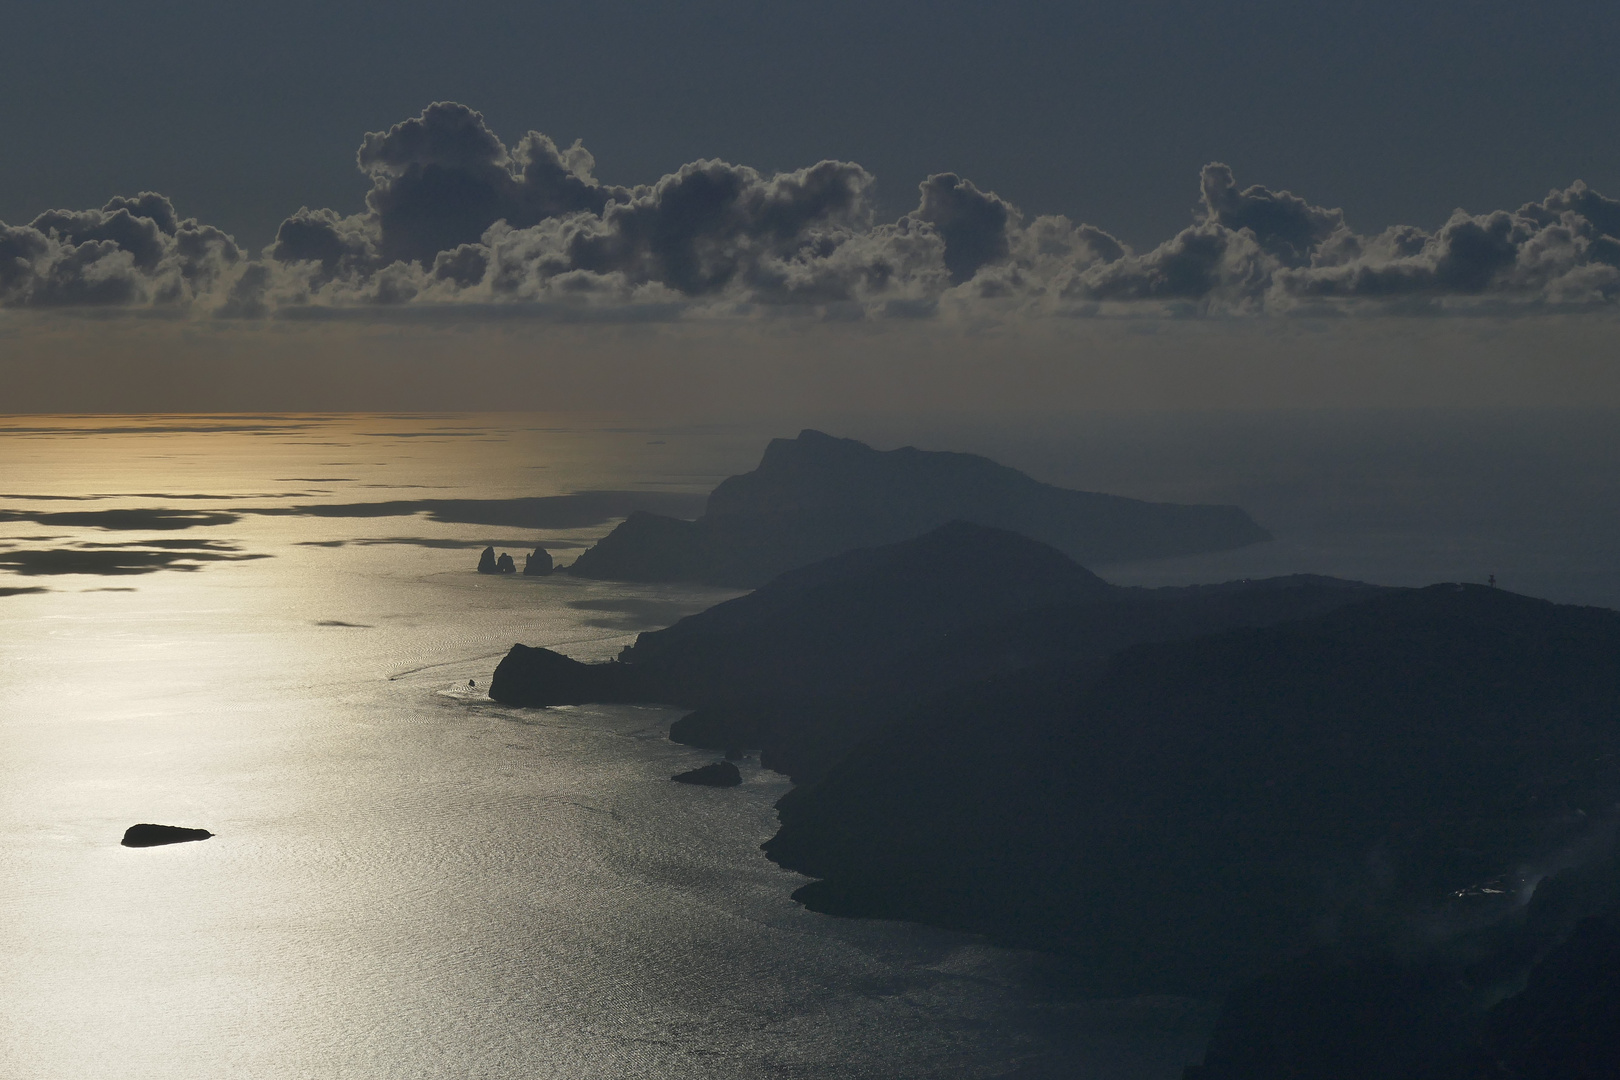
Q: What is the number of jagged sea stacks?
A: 3